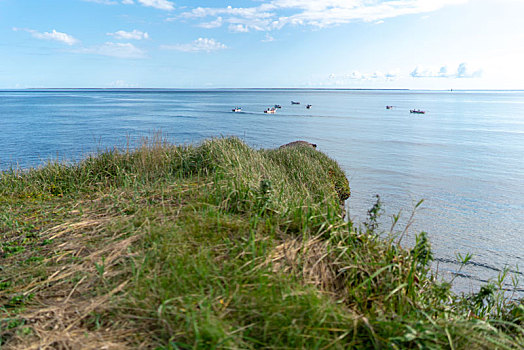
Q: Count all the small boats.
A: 7